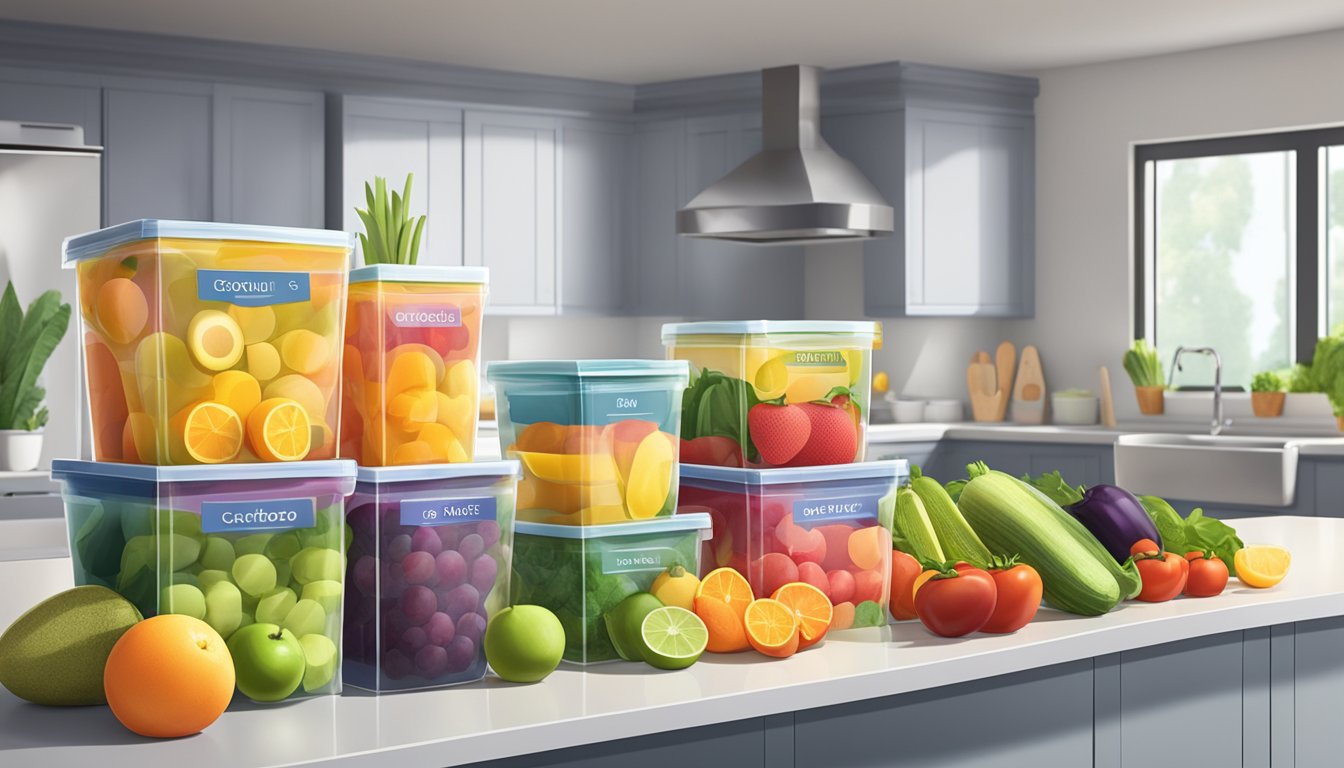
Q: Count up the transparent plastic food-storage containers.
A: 8